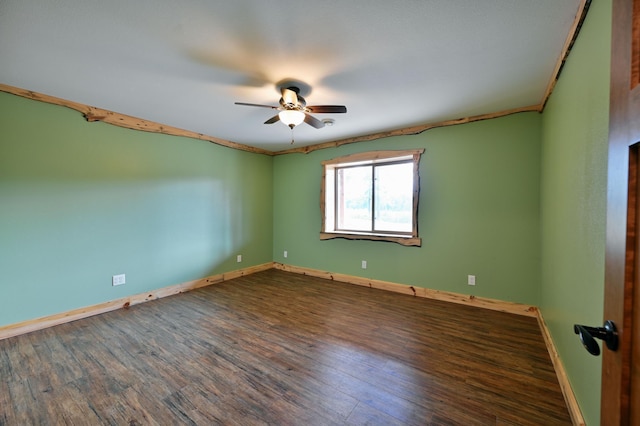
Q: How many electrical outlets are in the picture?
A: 5